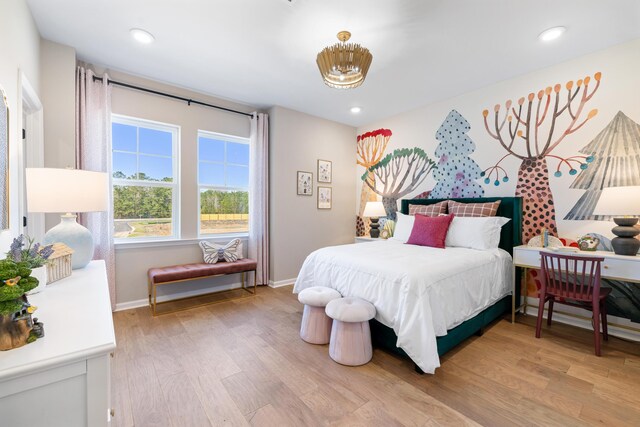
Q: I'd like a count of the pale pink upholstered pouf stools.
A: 2